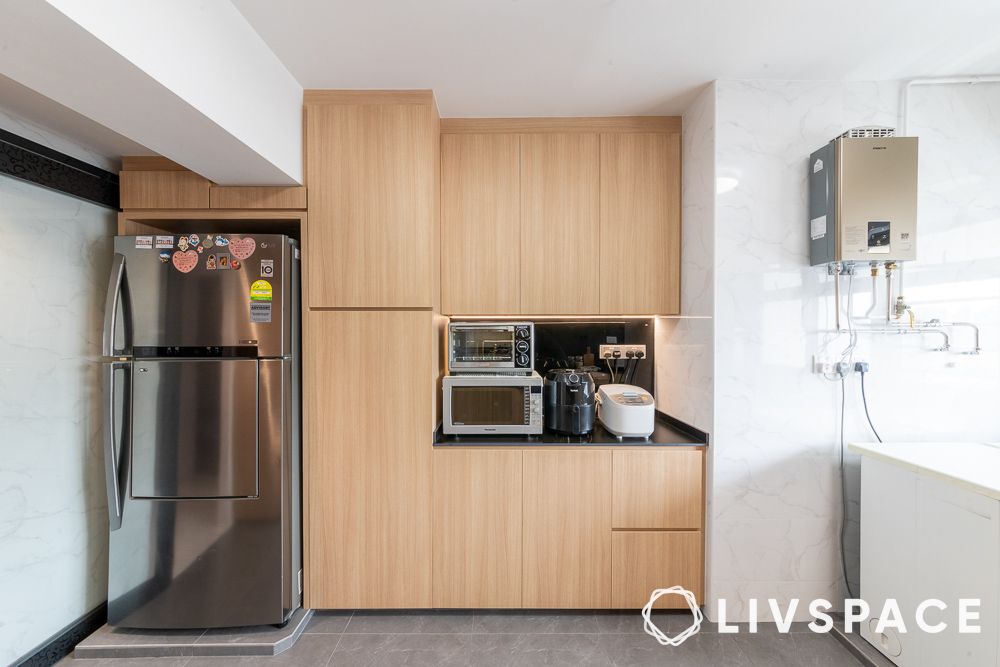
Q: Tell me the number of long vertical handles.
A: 2